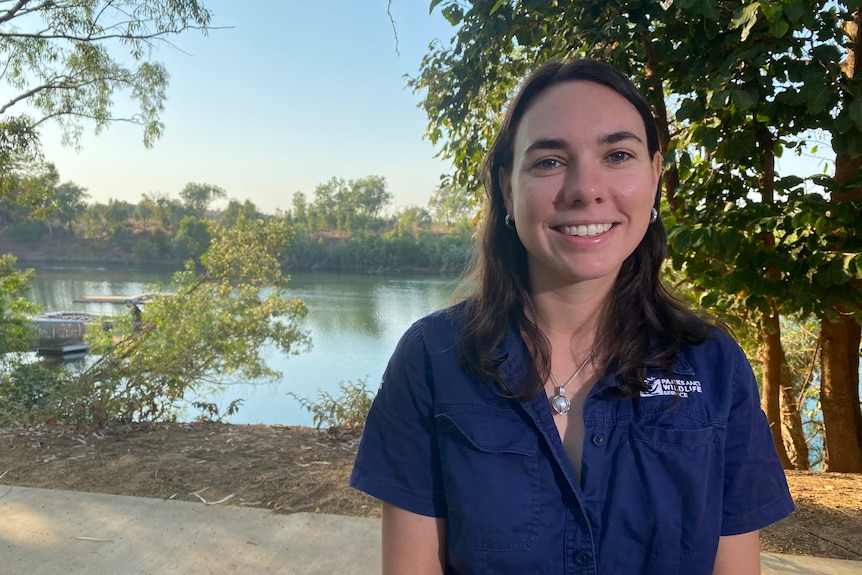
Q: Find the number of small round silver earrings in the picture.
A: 2